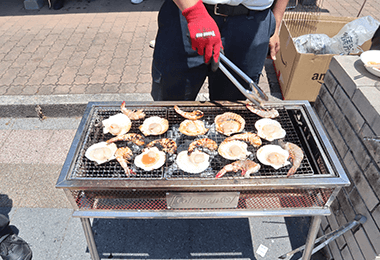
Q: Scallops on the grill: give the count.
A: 10